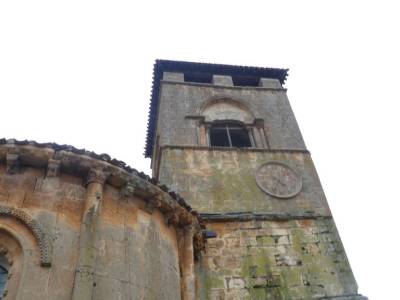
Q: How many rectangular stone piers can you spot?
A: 3